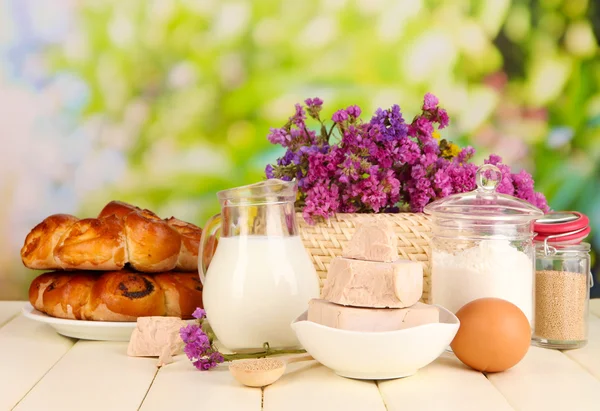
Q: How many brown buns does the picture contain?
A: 2